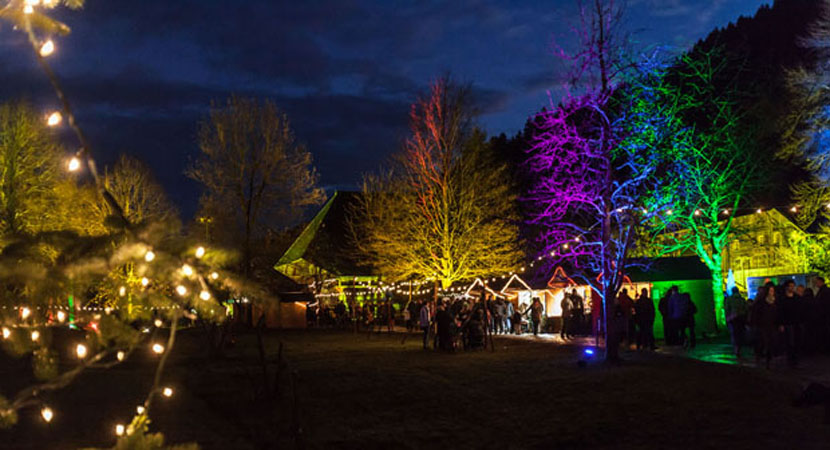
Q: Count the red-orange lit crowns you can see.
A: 1